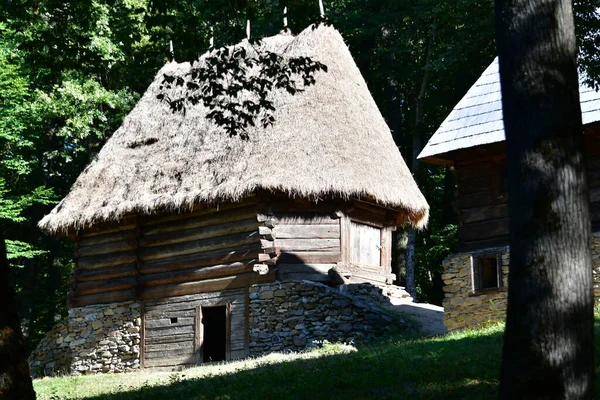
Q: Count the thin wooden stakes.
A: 5